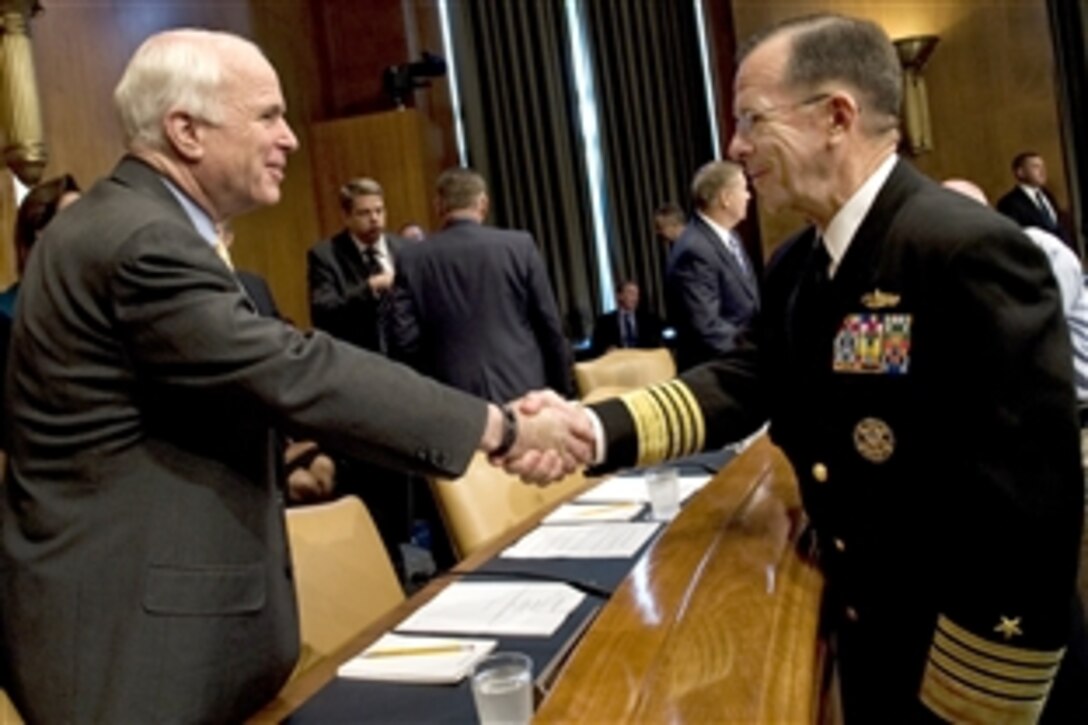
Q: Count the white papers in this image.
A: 5